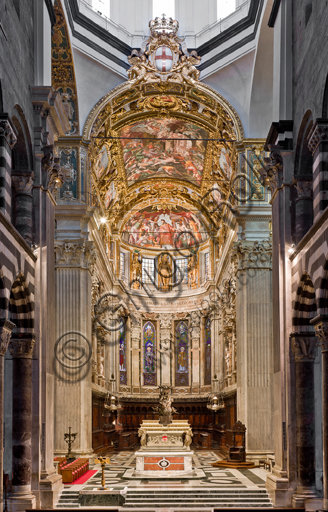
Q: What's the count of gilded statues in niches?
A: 3